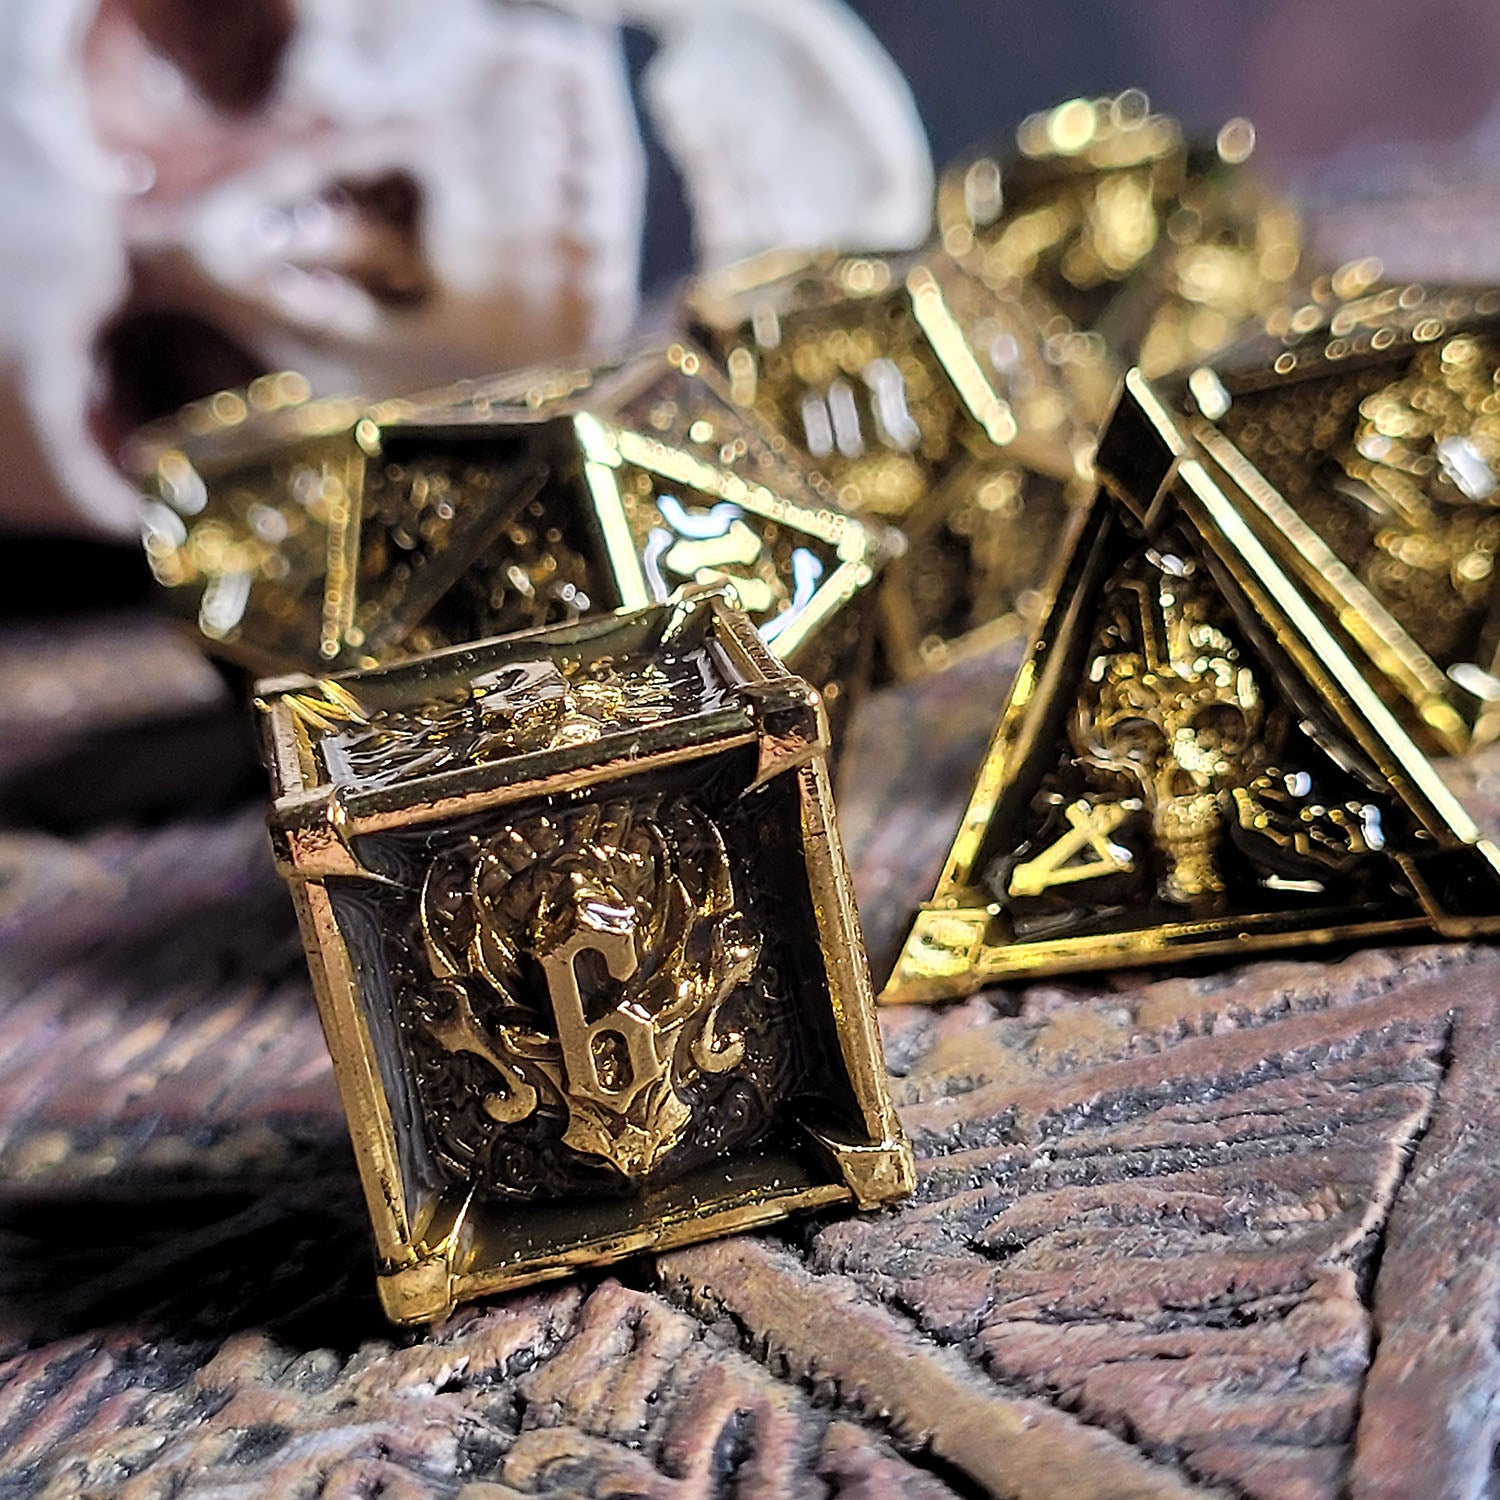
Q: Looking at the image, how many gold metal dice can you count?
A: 7